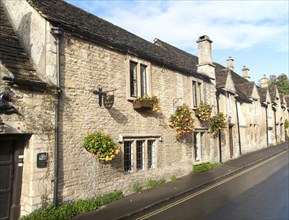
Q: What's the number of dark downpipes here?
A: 5